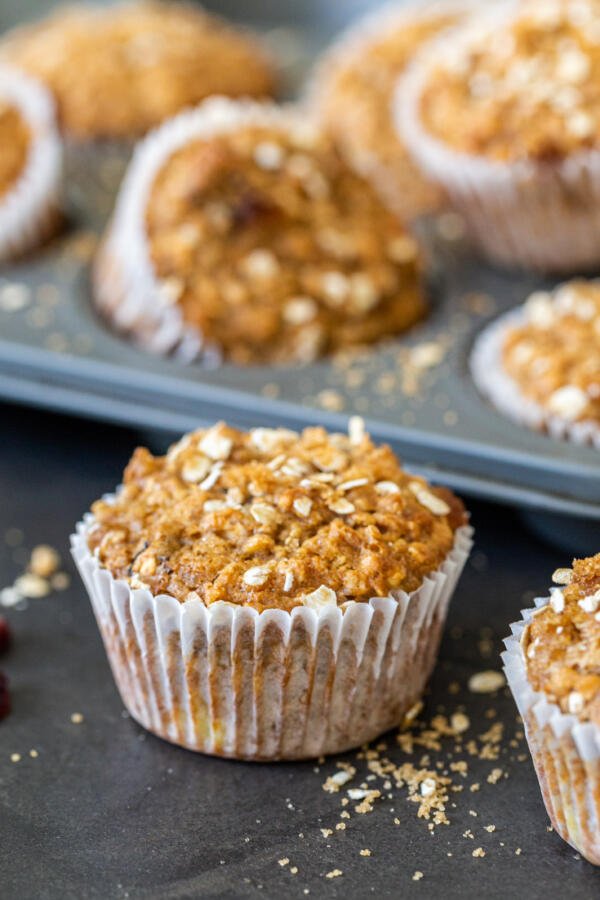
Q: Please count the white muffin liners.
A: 7